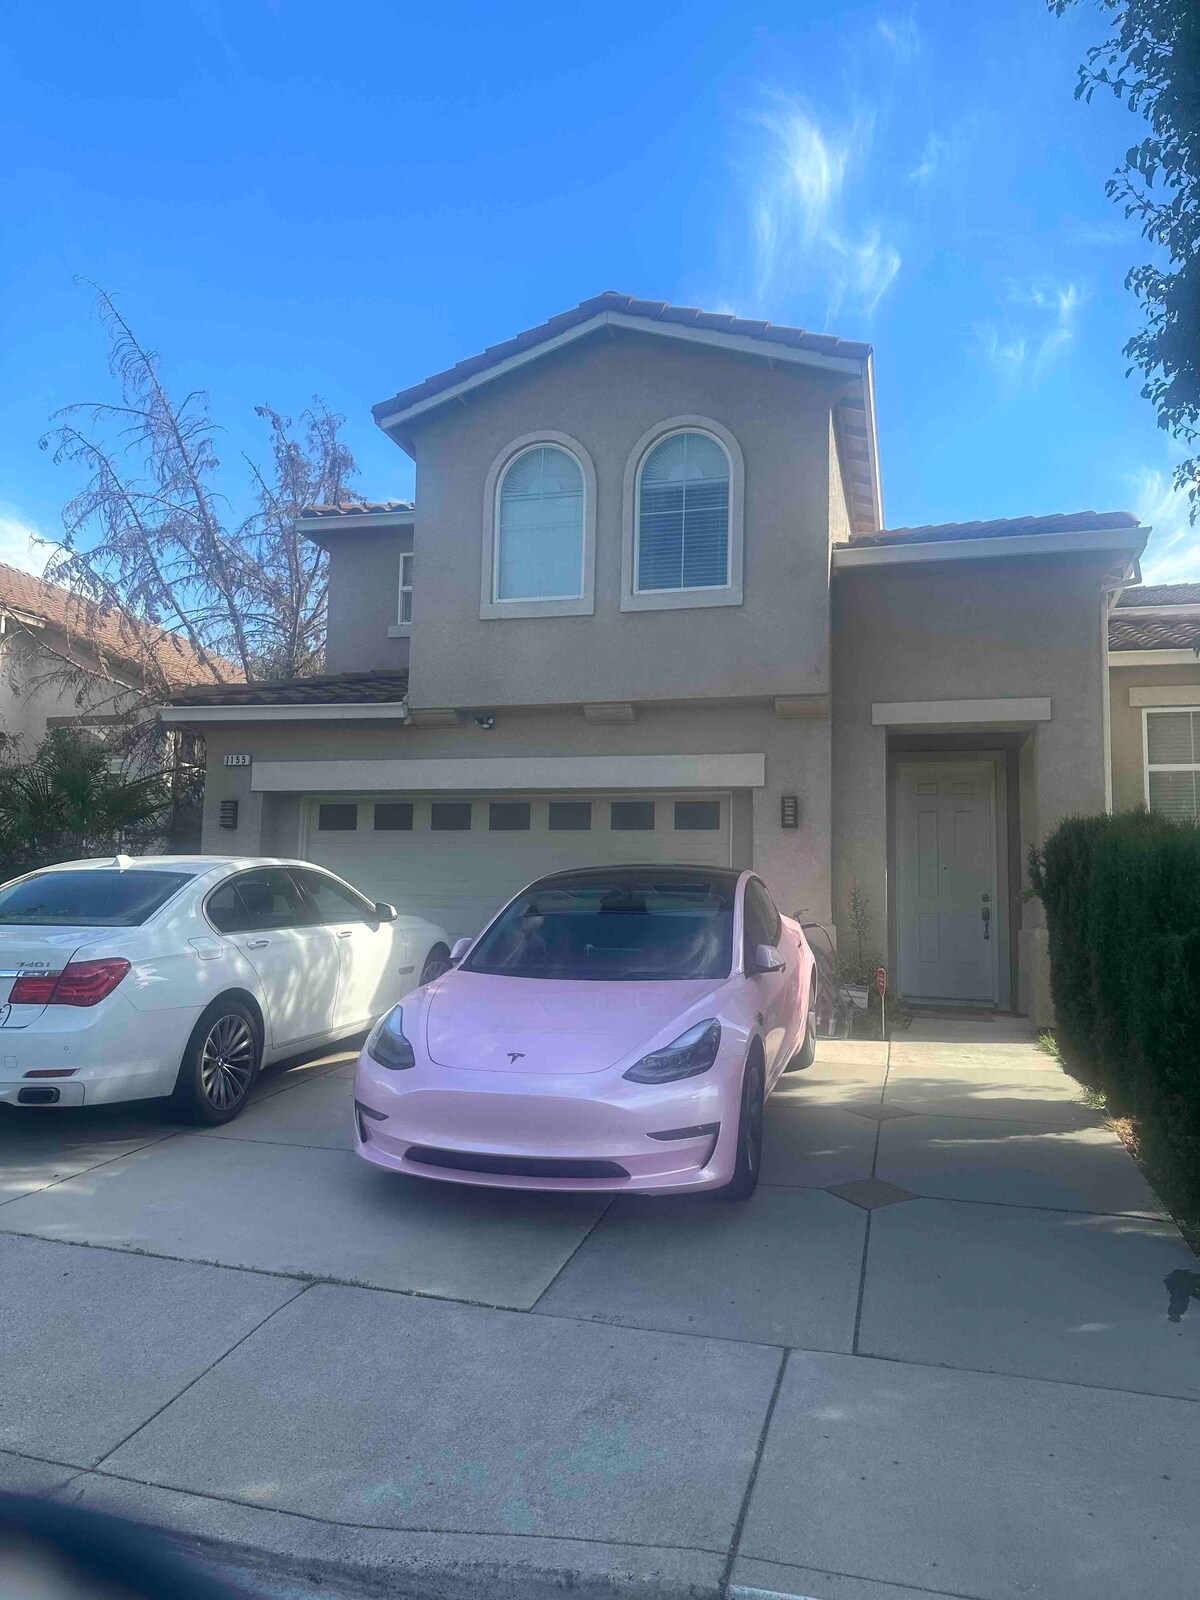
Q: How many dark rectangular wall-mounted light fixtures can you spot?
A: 2